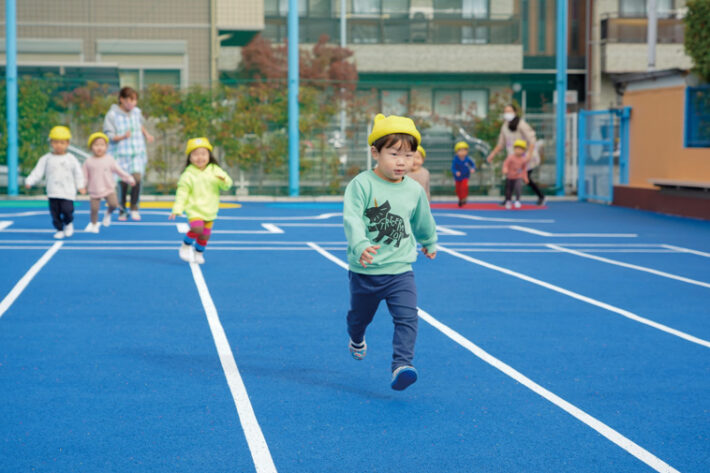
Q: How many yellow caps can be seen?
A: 7